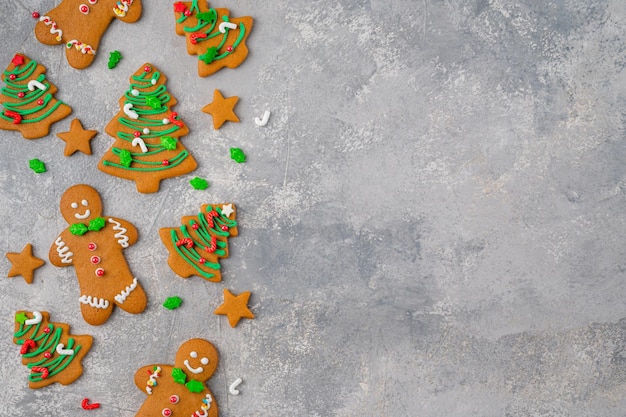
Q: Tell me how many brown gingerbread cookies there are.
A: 12